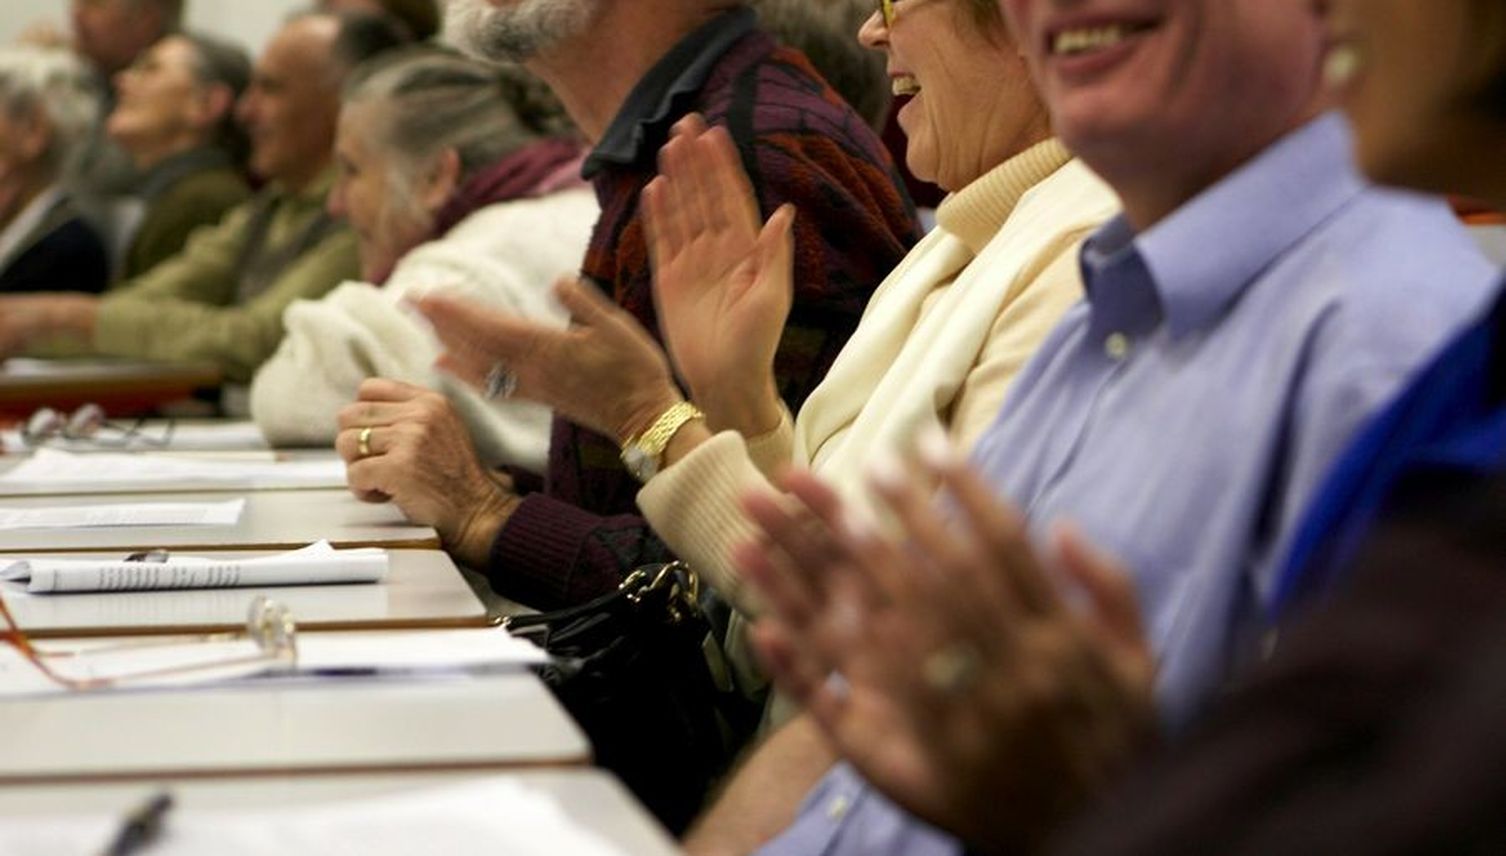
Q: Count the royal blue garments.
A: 1